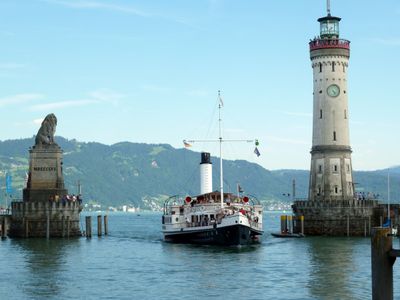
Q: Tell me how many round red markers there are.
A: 2